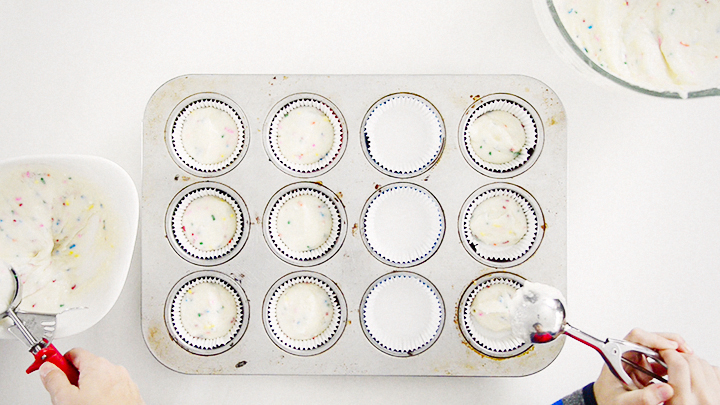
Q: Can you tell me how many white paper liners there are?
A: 12